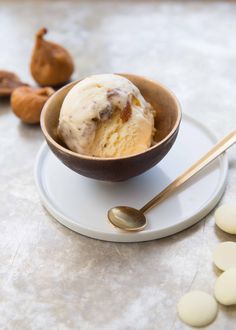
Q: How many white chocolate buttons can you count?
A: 4